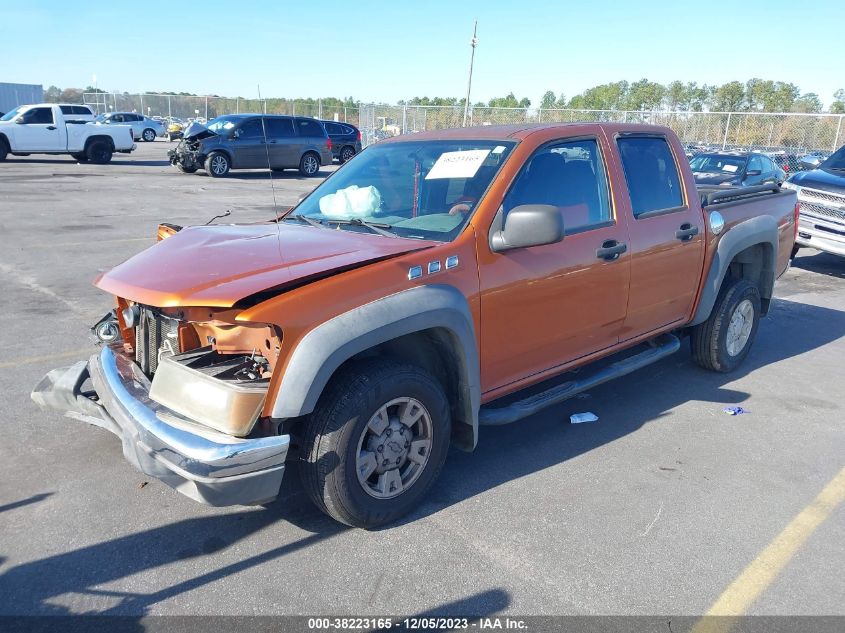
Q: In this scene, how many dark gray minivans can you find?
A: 1